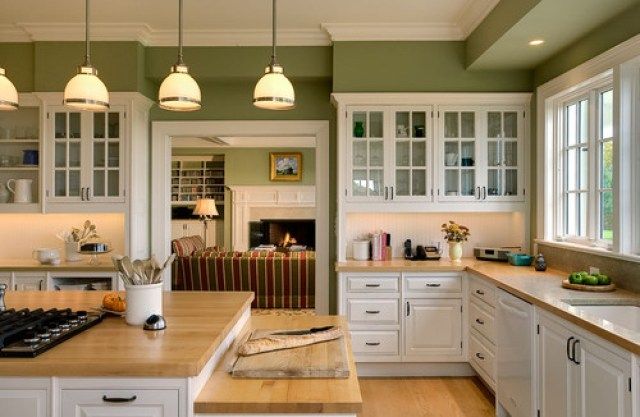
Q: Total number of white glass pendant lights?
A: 4